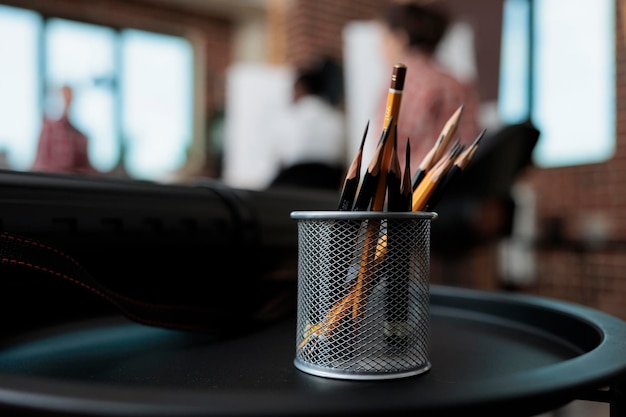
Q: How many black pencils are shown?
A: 6